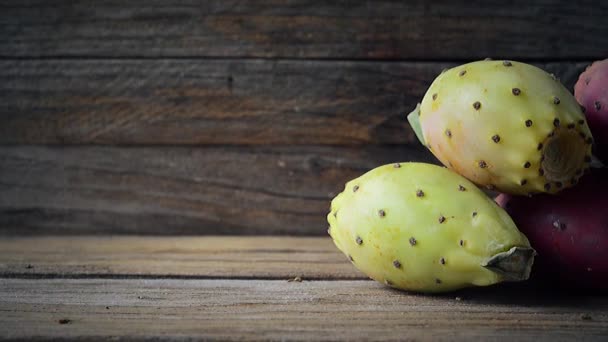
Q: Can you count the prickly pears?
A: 4